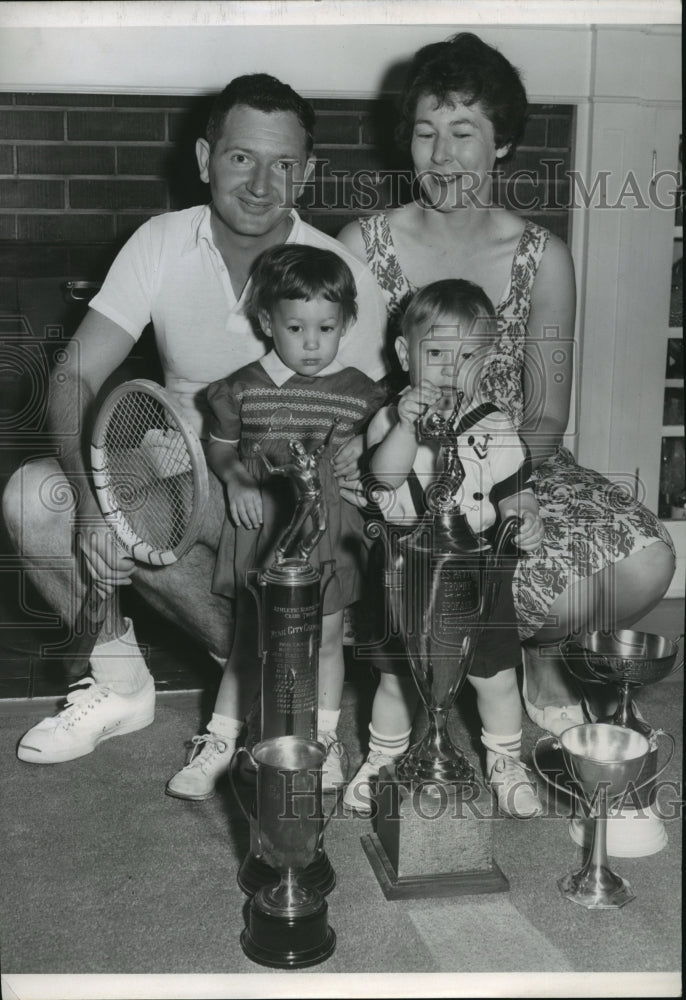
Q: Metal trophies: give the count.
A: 5